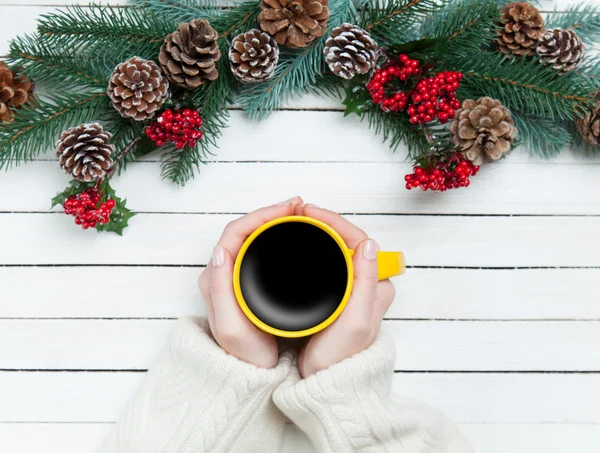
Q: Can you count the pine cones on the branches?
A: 11